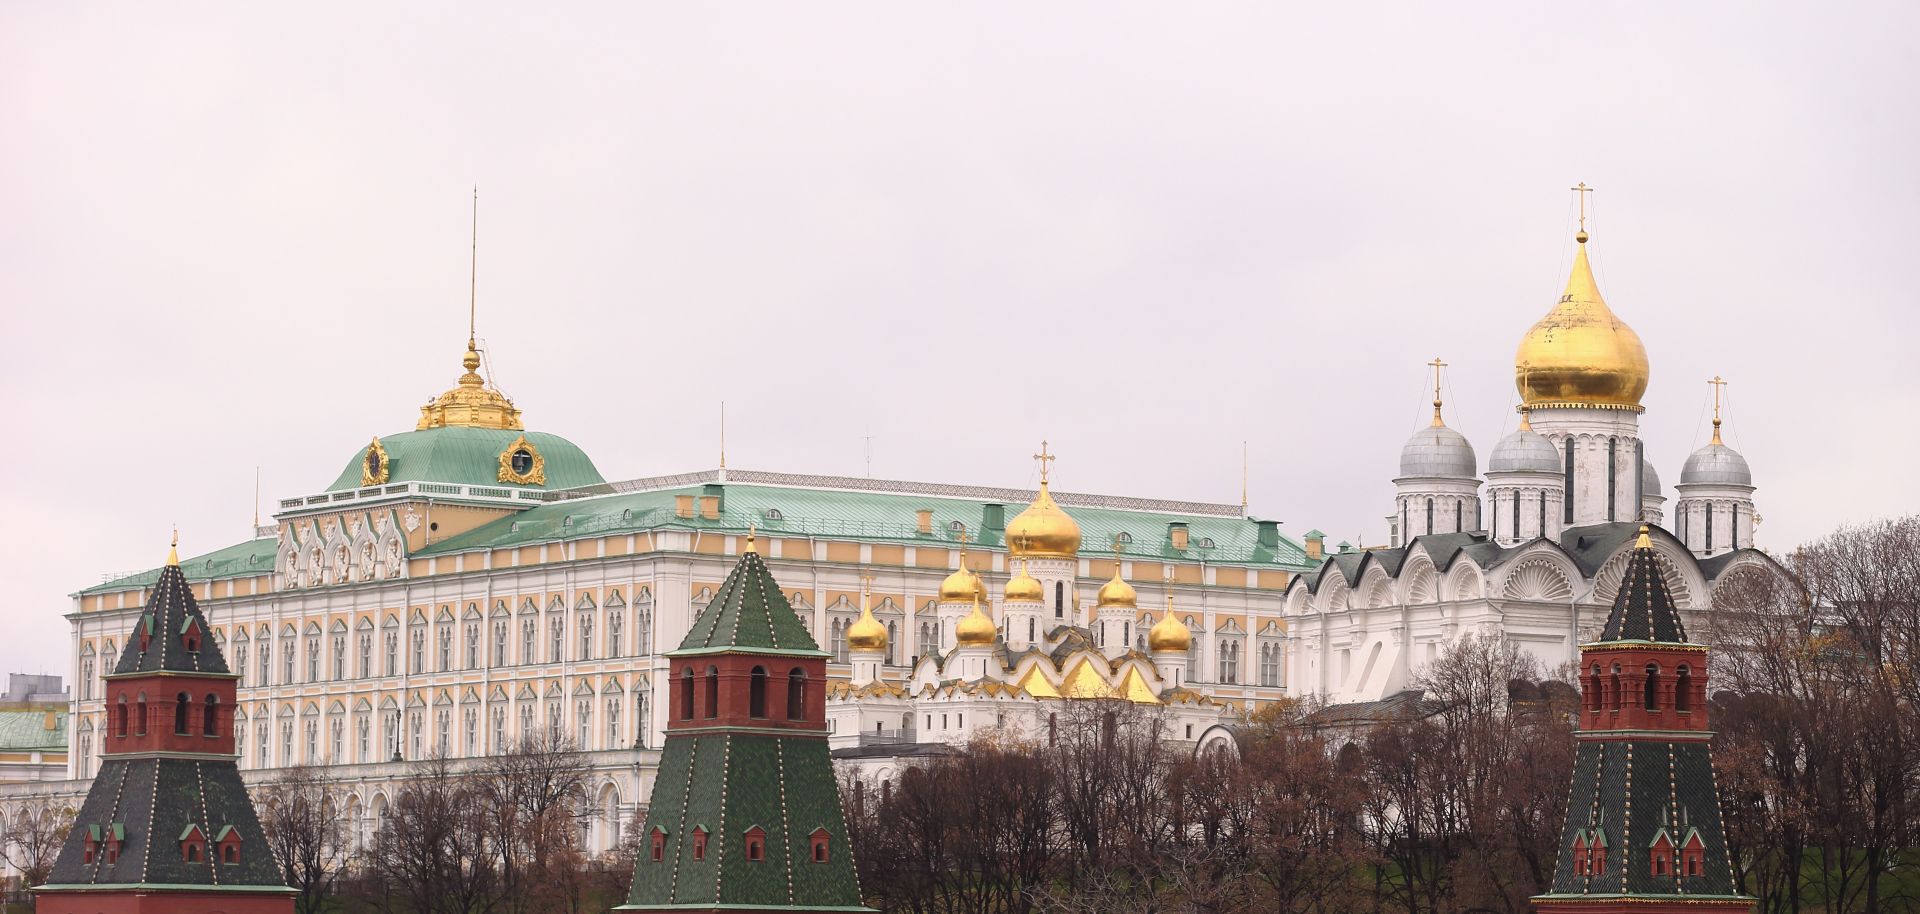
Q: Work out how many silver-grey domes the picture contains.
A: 4